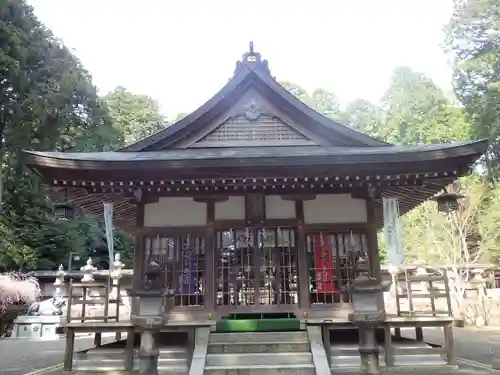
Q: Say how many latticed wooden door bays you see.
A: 3